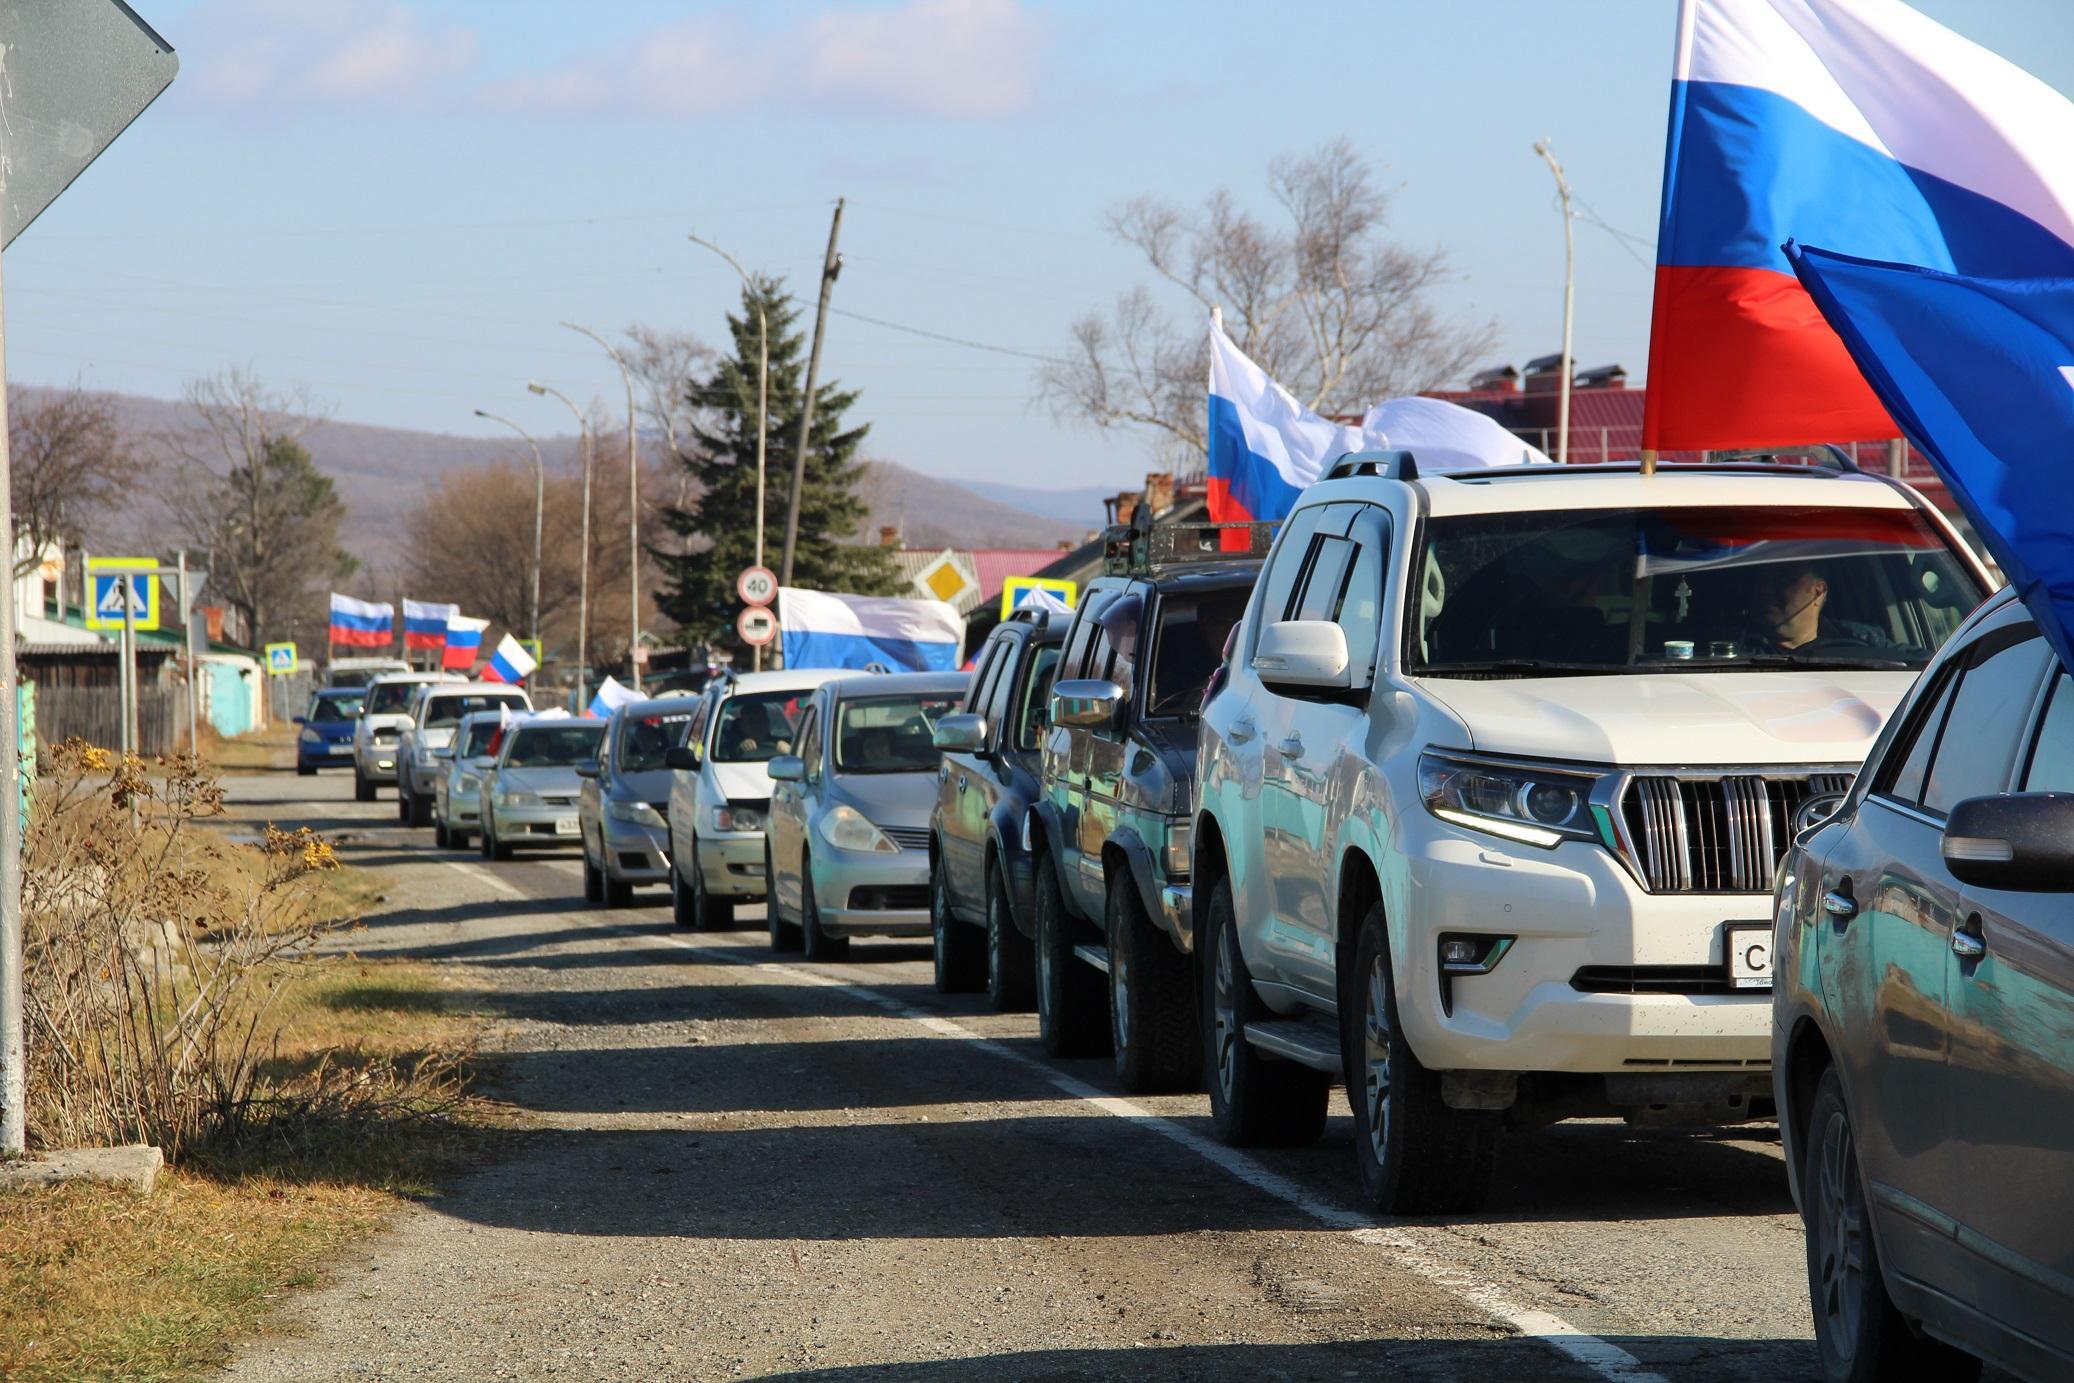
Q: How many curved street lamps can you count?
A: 5